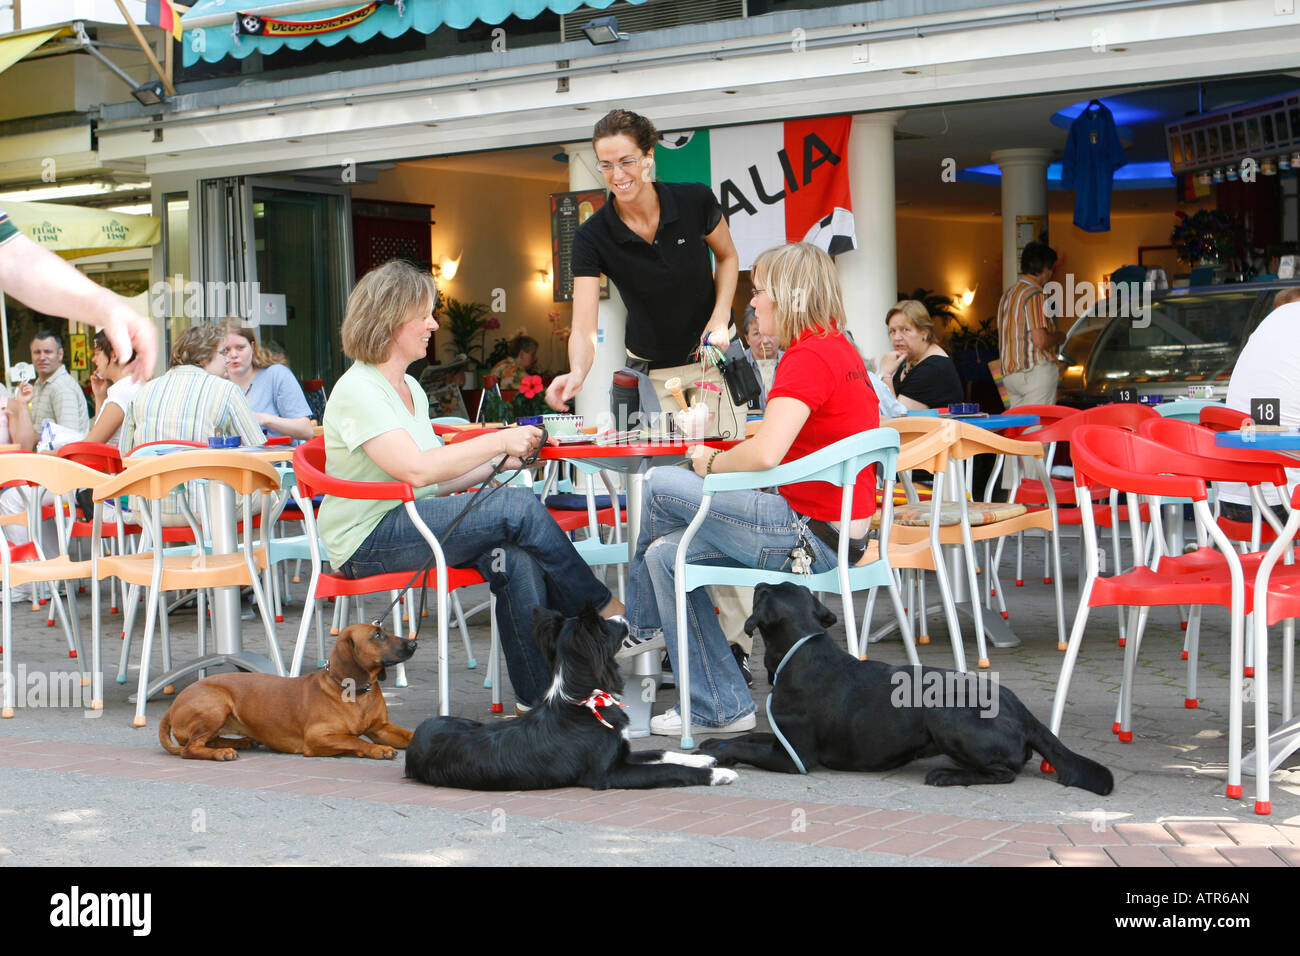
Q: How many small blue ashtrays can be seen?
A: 4